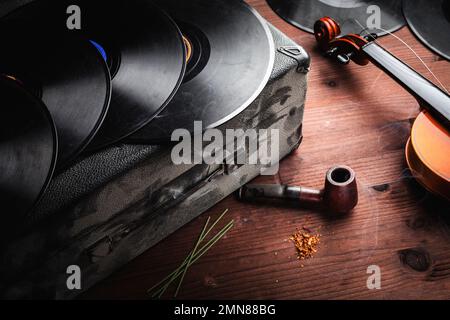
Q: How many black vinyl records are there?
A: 6